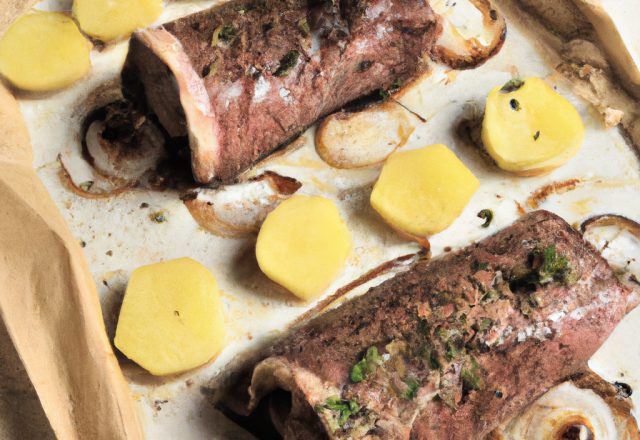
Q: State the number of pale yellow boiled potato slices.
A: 6